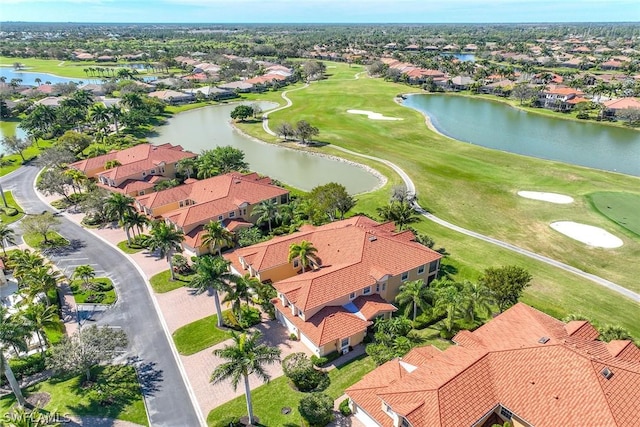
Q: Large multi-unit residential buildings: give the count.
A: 4